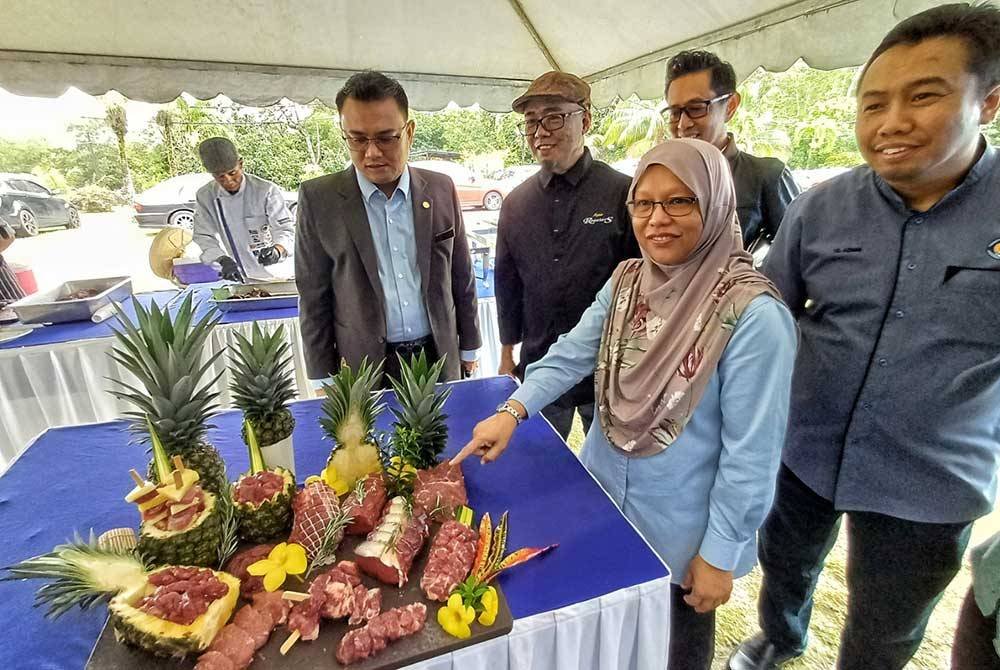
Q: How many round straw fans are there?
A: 1